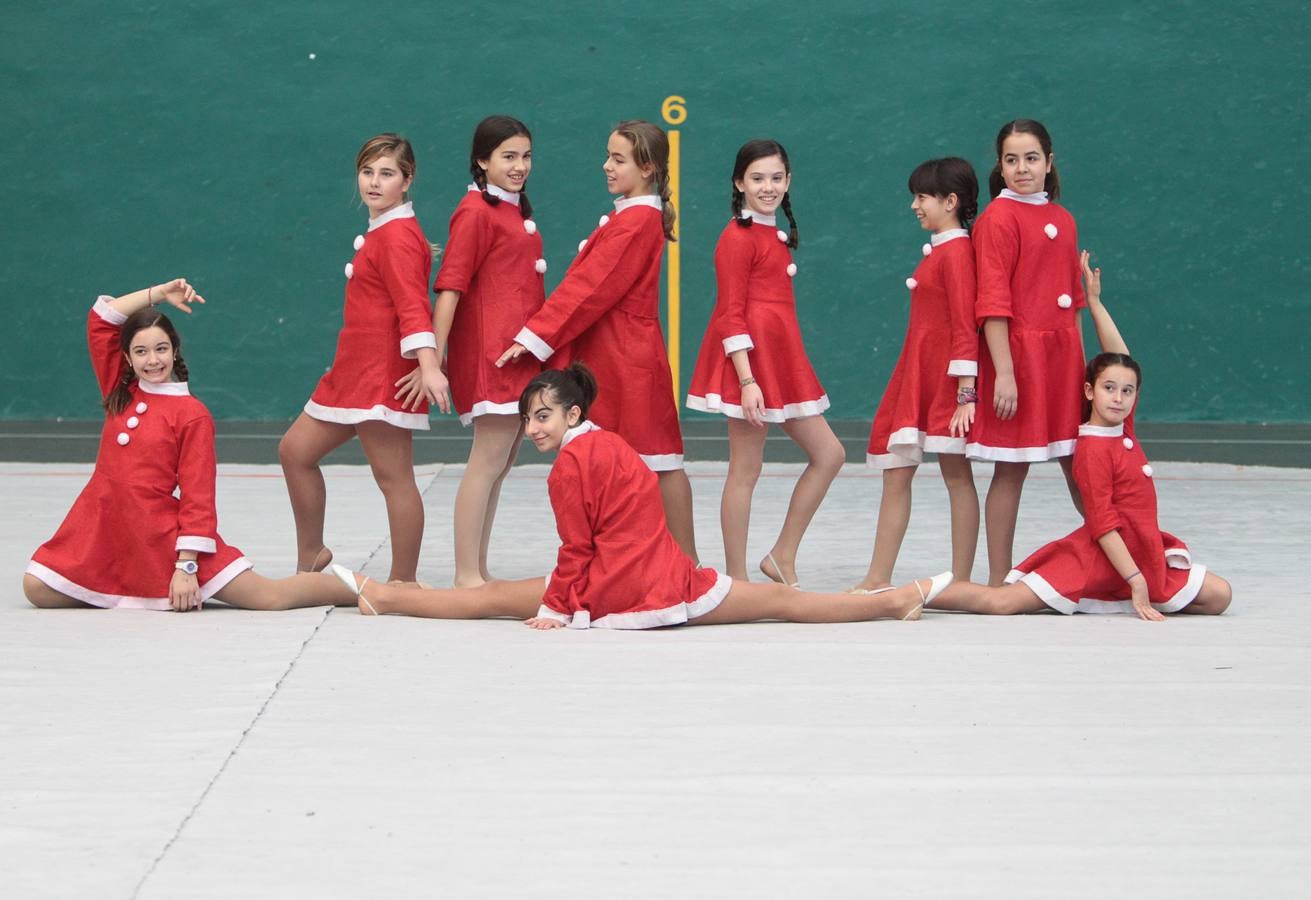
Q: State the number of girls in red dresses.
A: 9